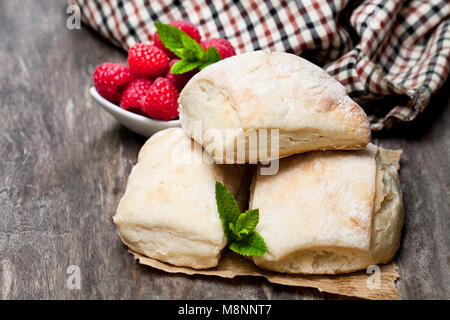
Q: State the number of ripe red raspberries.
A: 7